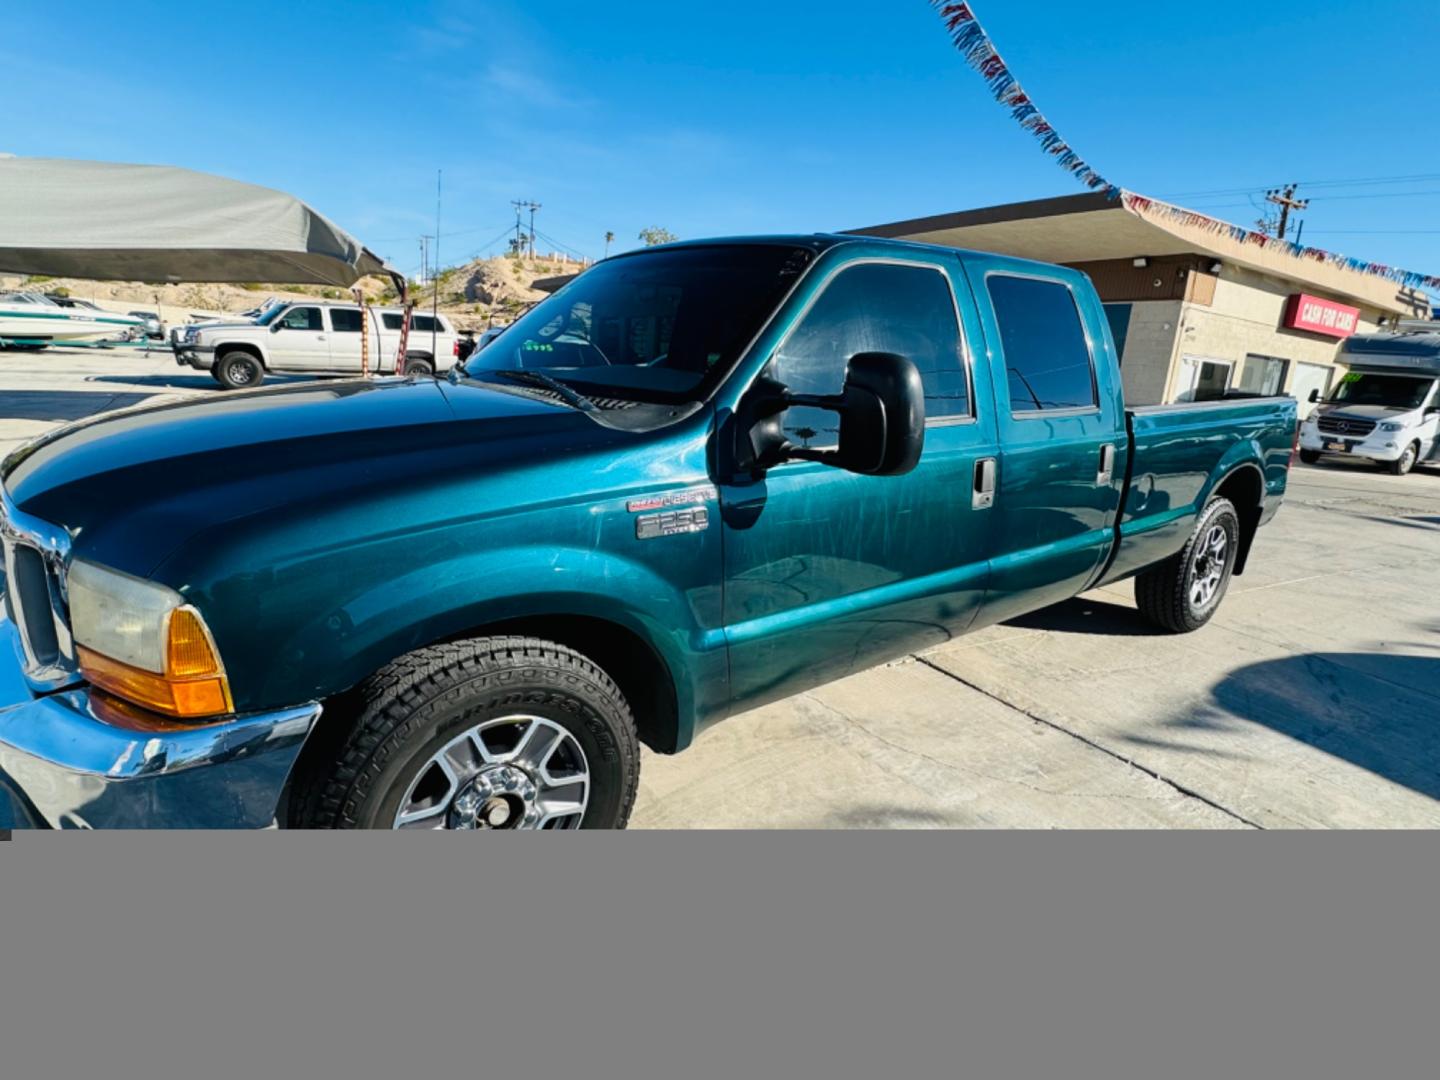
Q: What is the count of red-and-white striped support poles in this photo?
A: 2